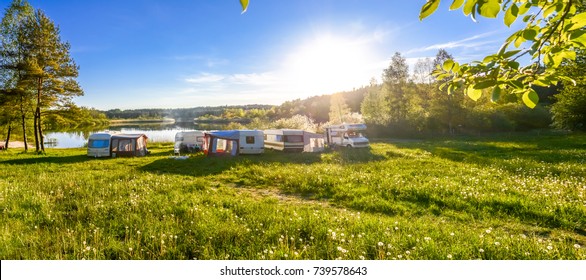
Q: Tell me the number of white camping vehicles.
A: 5